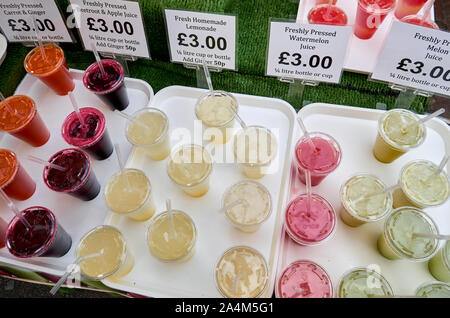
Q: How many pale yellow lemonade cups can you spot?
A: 9